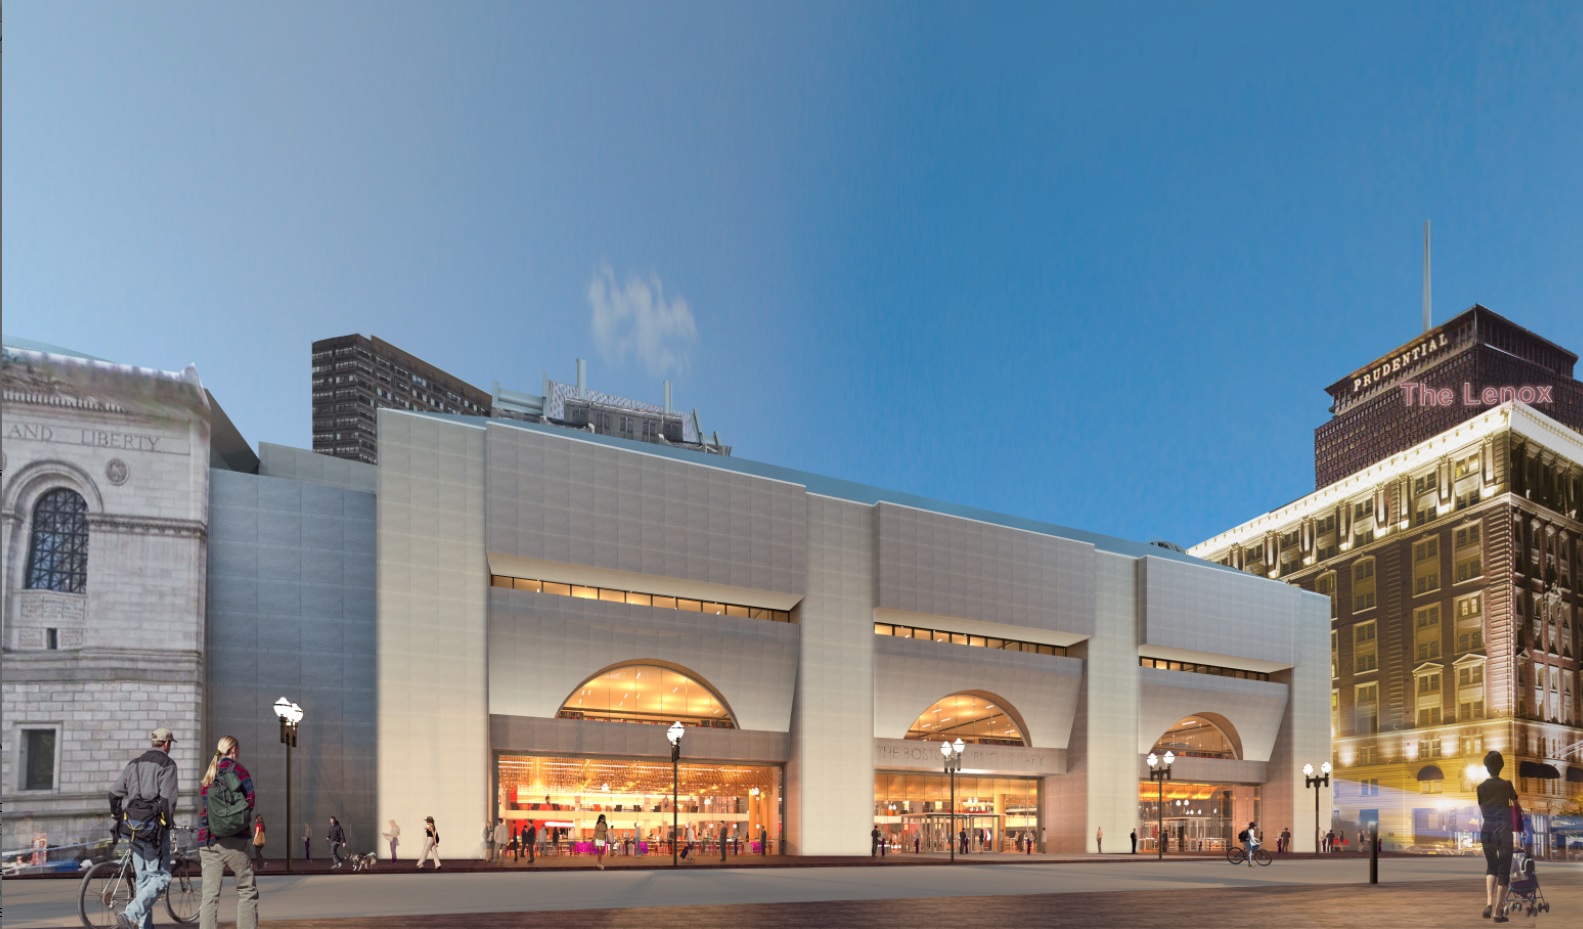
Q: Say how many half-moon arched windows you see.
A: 3